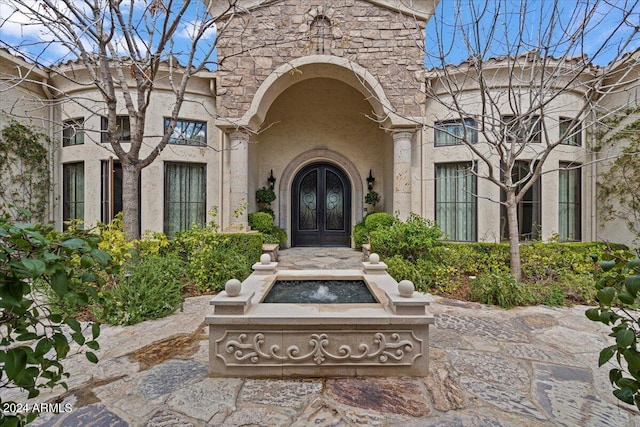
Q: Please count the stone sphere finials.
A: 4